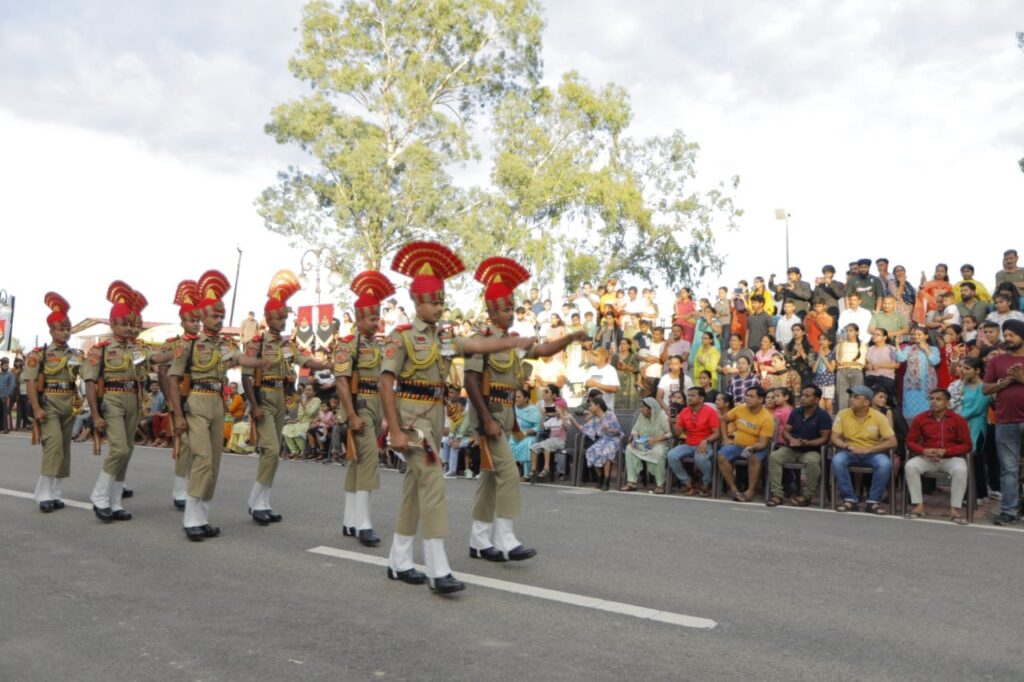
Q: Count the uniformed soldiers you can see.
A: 9